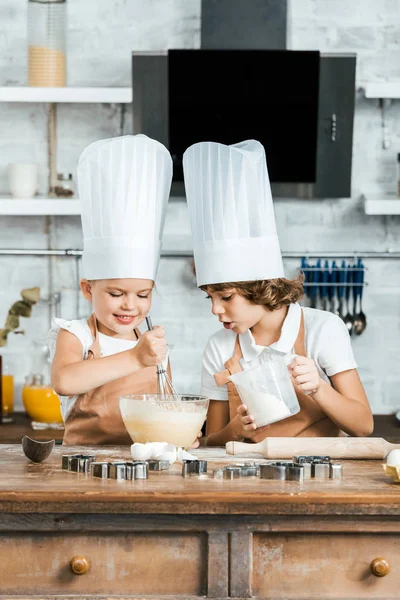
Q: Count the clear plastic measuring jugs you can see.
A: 1